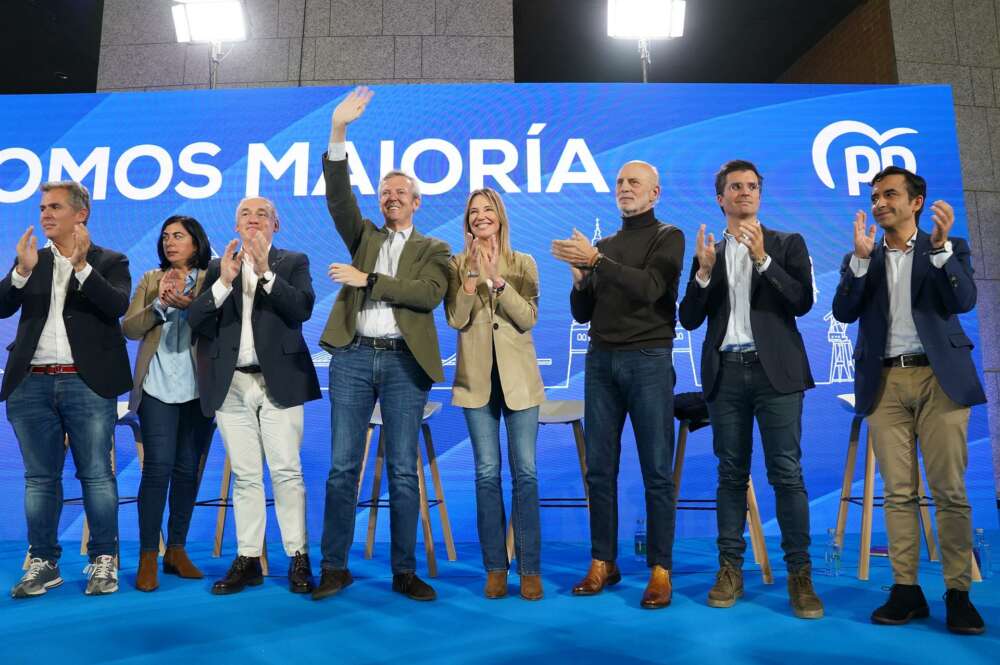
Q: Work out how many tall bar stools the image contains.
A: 6